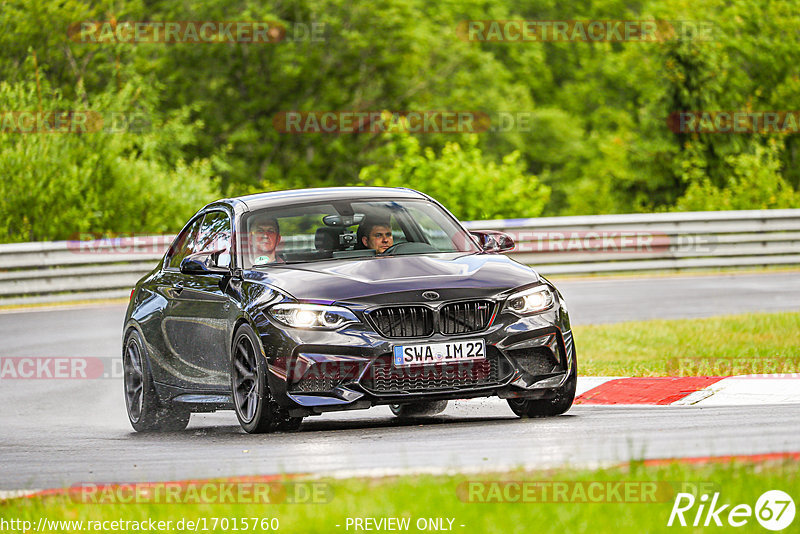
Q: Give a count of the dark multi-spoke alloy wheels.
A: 2